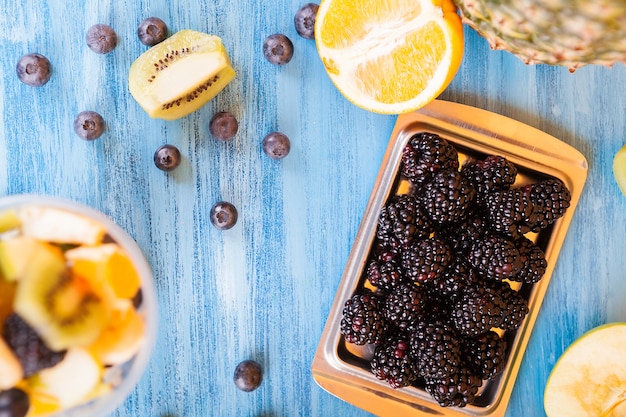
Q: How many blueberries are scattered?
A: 11